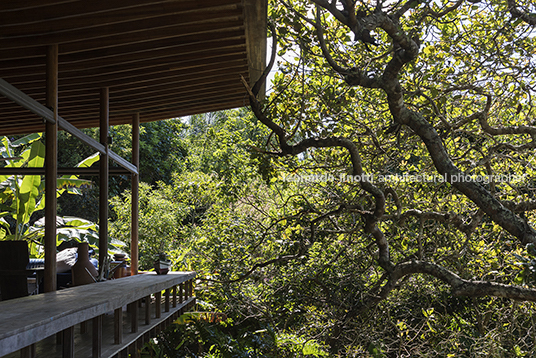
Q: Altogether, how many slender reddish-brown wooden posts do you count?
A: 3